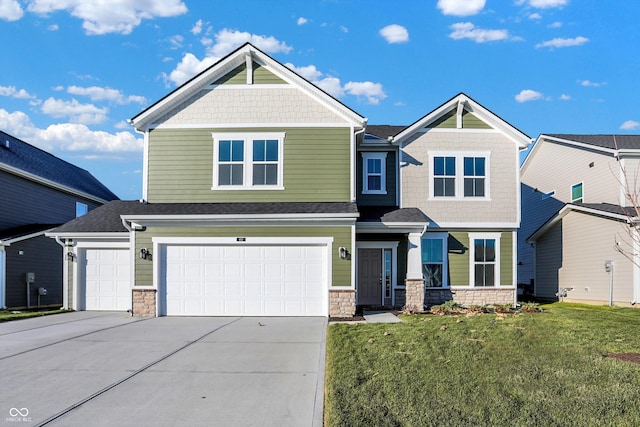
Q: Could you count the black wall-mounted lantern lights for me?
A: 3